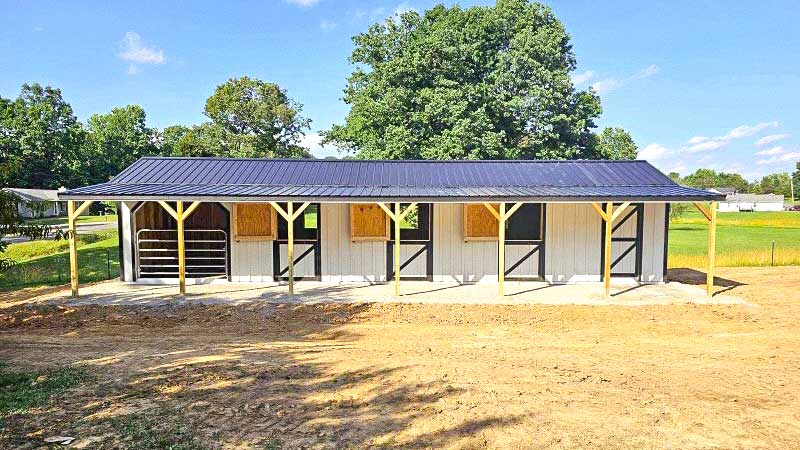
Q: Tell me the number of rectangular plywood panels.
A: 3